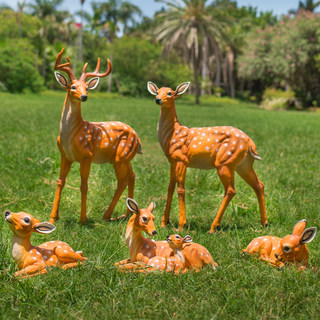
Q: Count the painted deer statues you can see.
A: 6